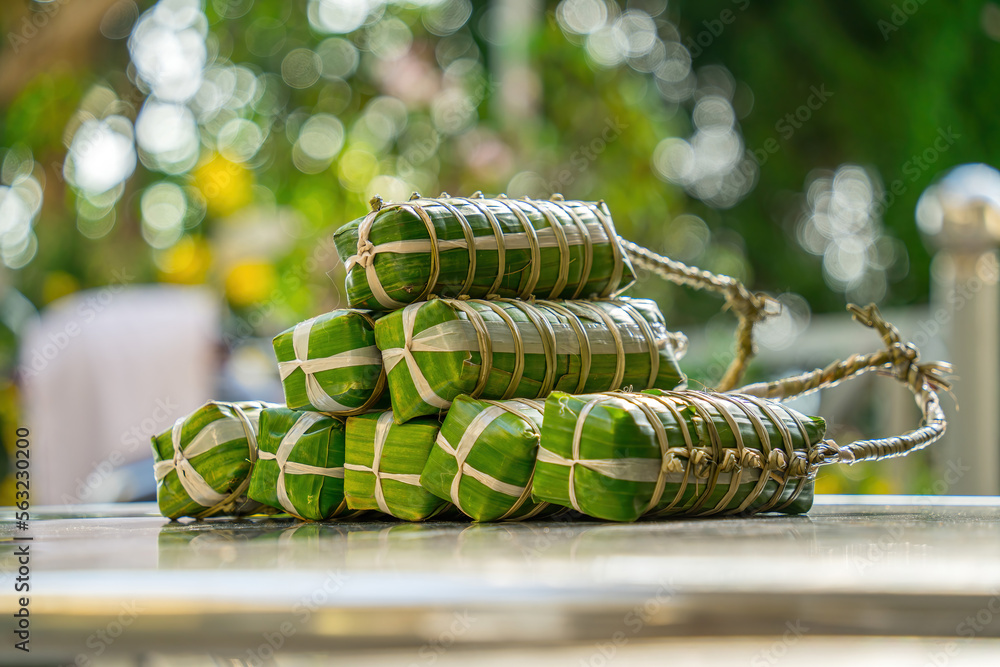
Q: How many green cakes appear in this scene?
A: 8